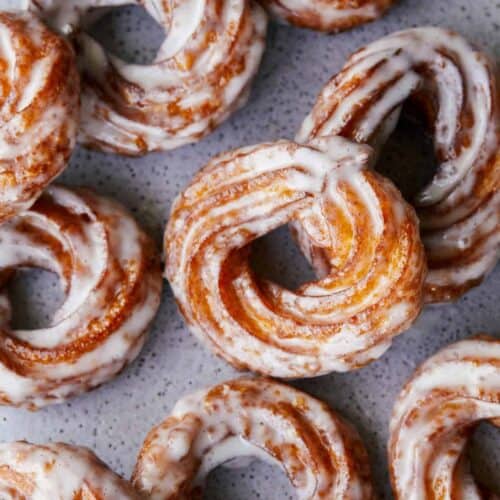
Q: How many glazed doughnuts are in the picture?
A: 9